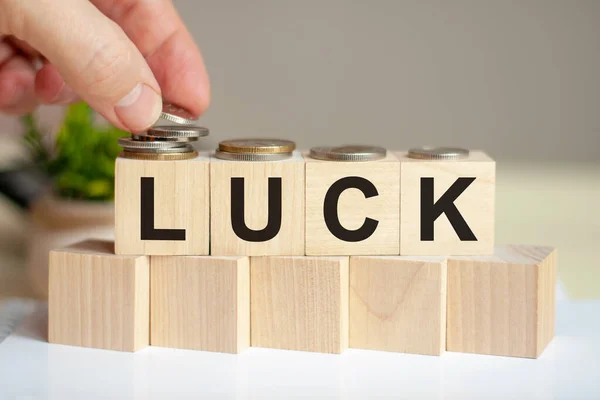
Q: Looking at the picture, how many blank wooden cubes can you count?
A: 5